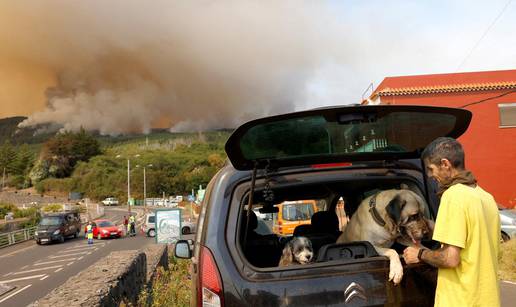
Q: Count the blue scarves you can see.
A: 0